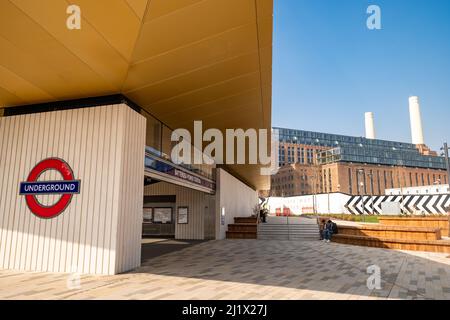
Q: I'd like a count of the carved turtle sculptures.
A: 0